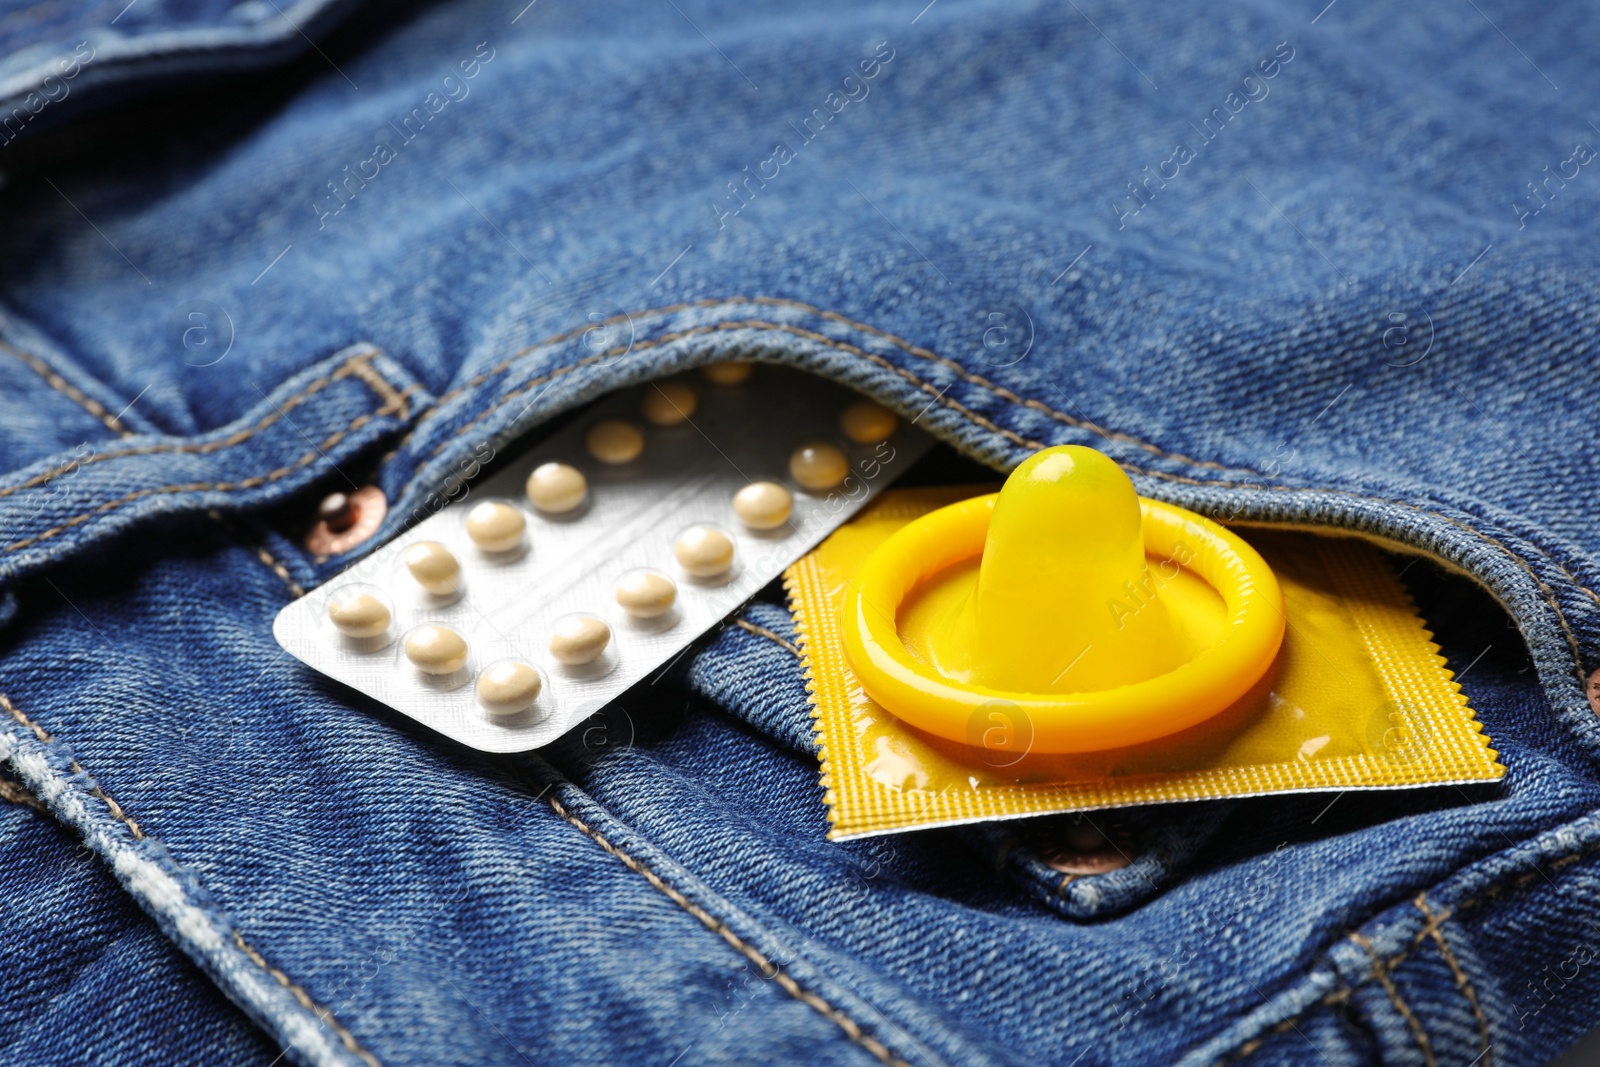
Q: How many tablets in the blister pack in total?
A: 15